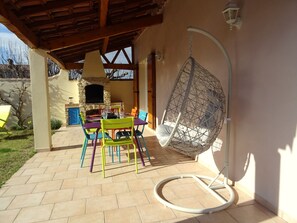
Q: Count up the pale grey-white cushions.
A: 1